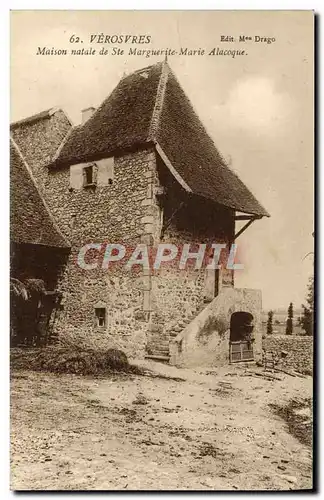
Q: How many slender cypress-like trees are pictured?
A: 2